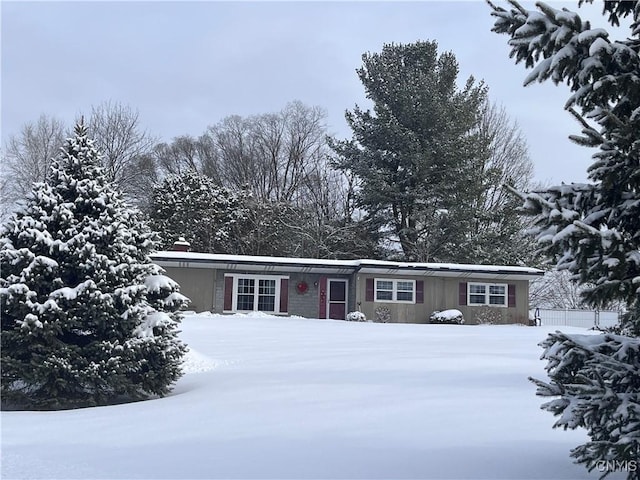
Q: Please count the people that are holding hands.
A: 0